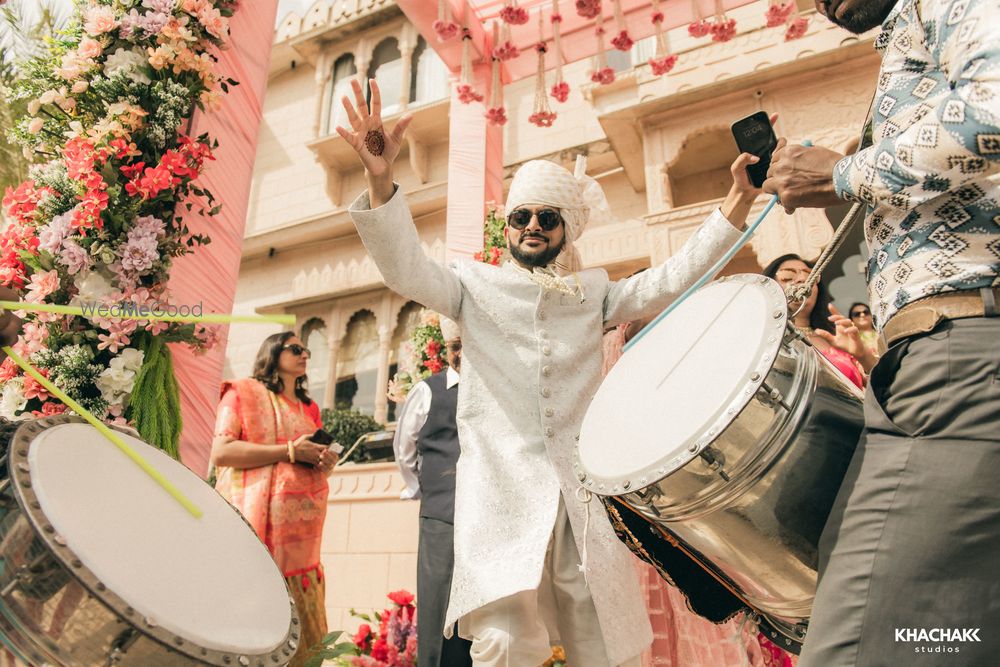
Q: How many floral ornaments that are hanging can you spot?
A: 15